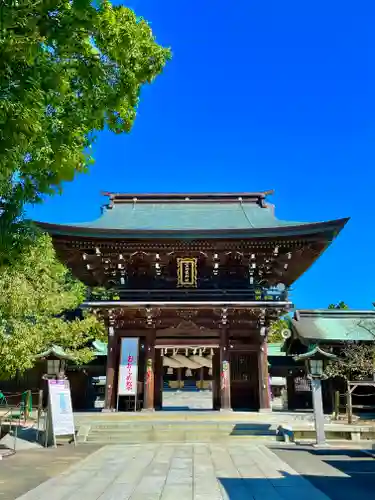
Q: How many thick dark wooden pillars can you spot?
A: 4